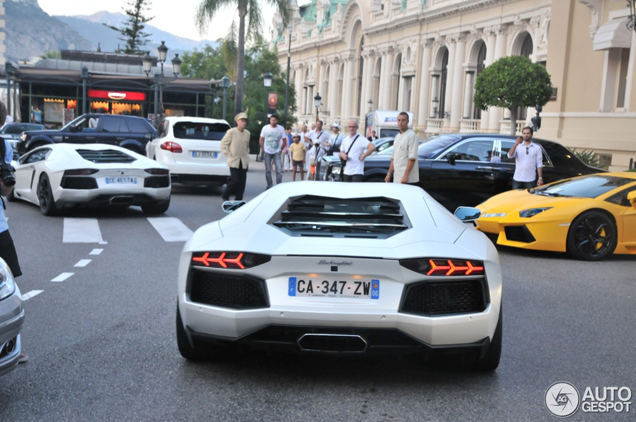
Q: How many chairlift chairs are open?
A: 0